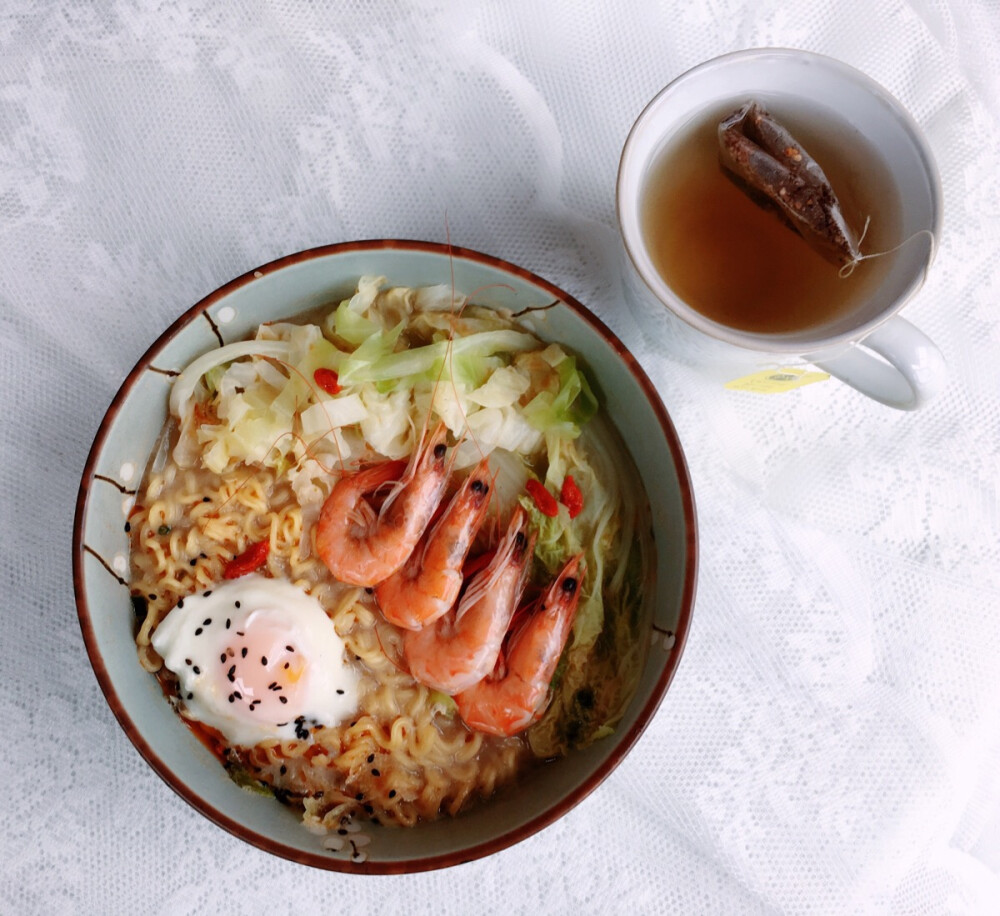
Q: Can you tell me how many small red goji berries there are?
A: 4